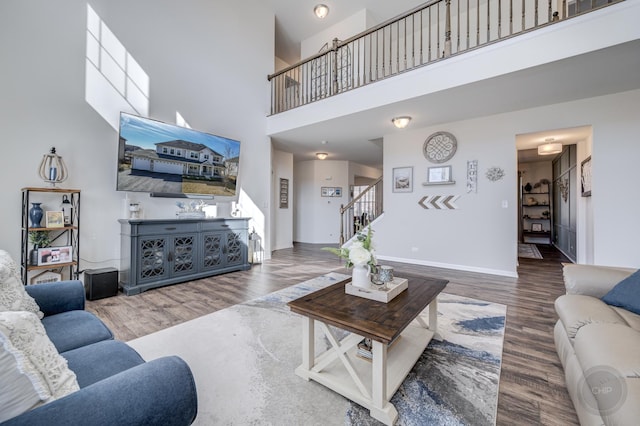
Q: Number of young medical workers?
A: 0